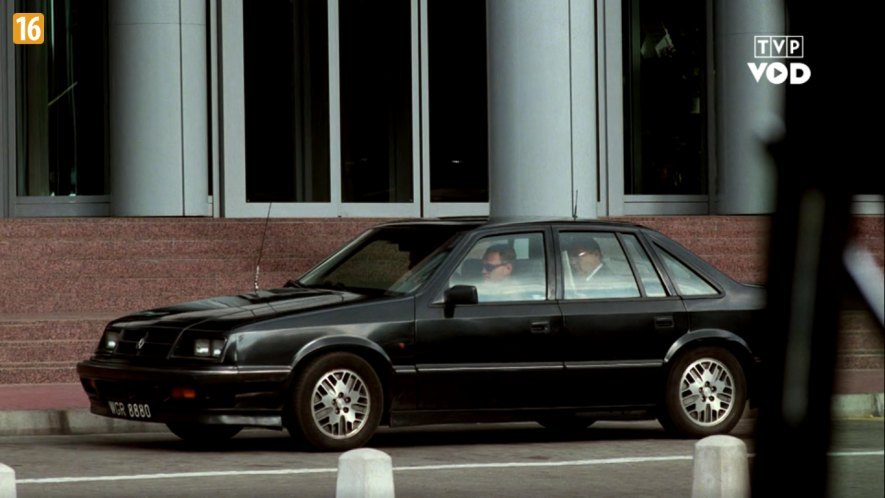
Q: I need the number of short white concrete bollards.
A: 3